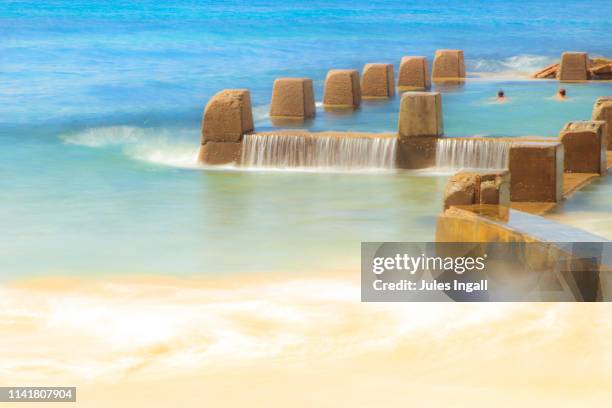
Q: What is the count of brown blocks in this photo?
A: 12